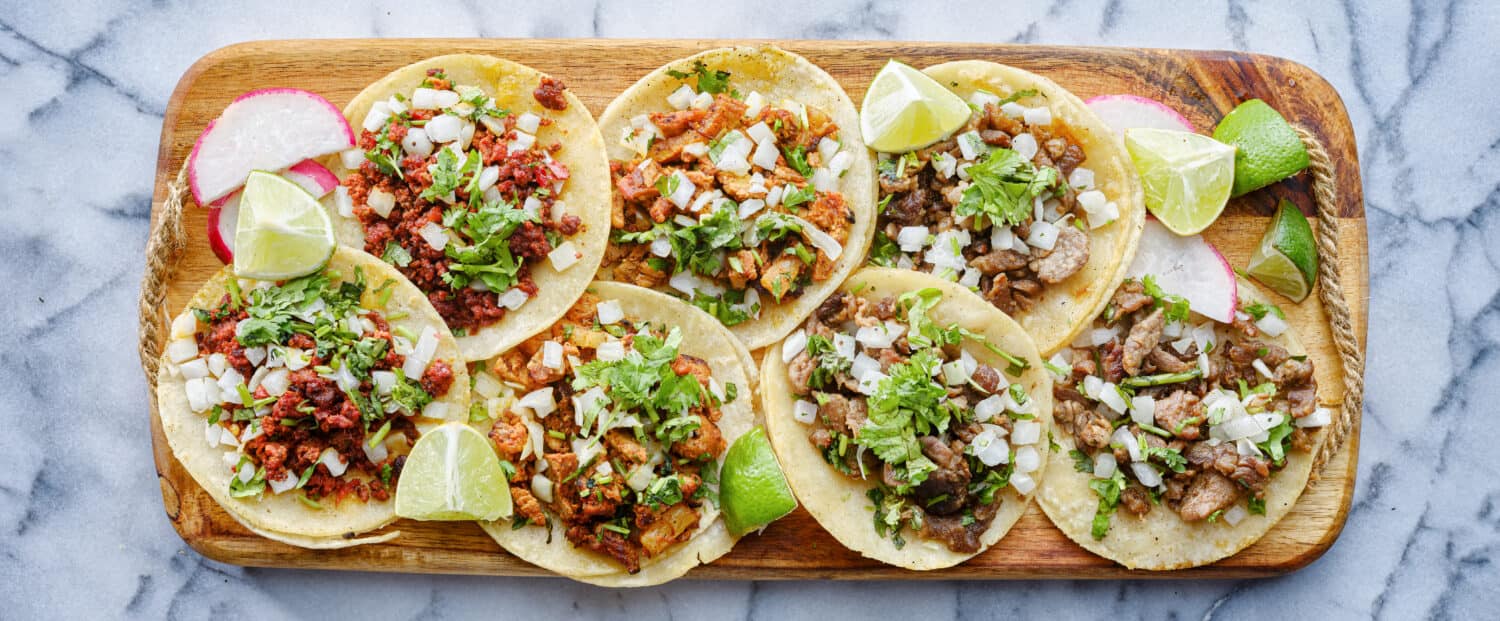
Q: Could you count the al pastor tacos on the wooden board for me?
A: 2